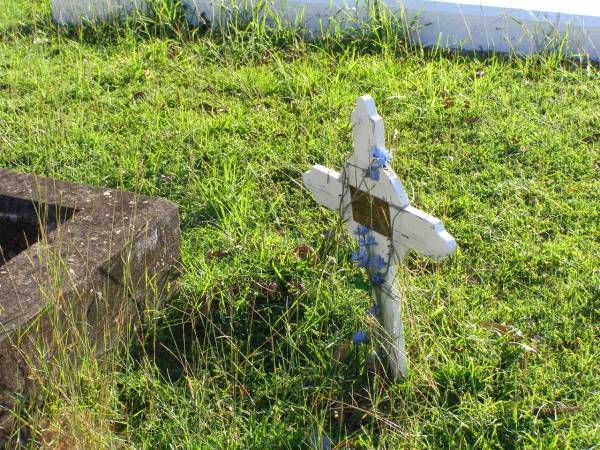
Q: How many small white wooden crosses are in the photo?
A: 1